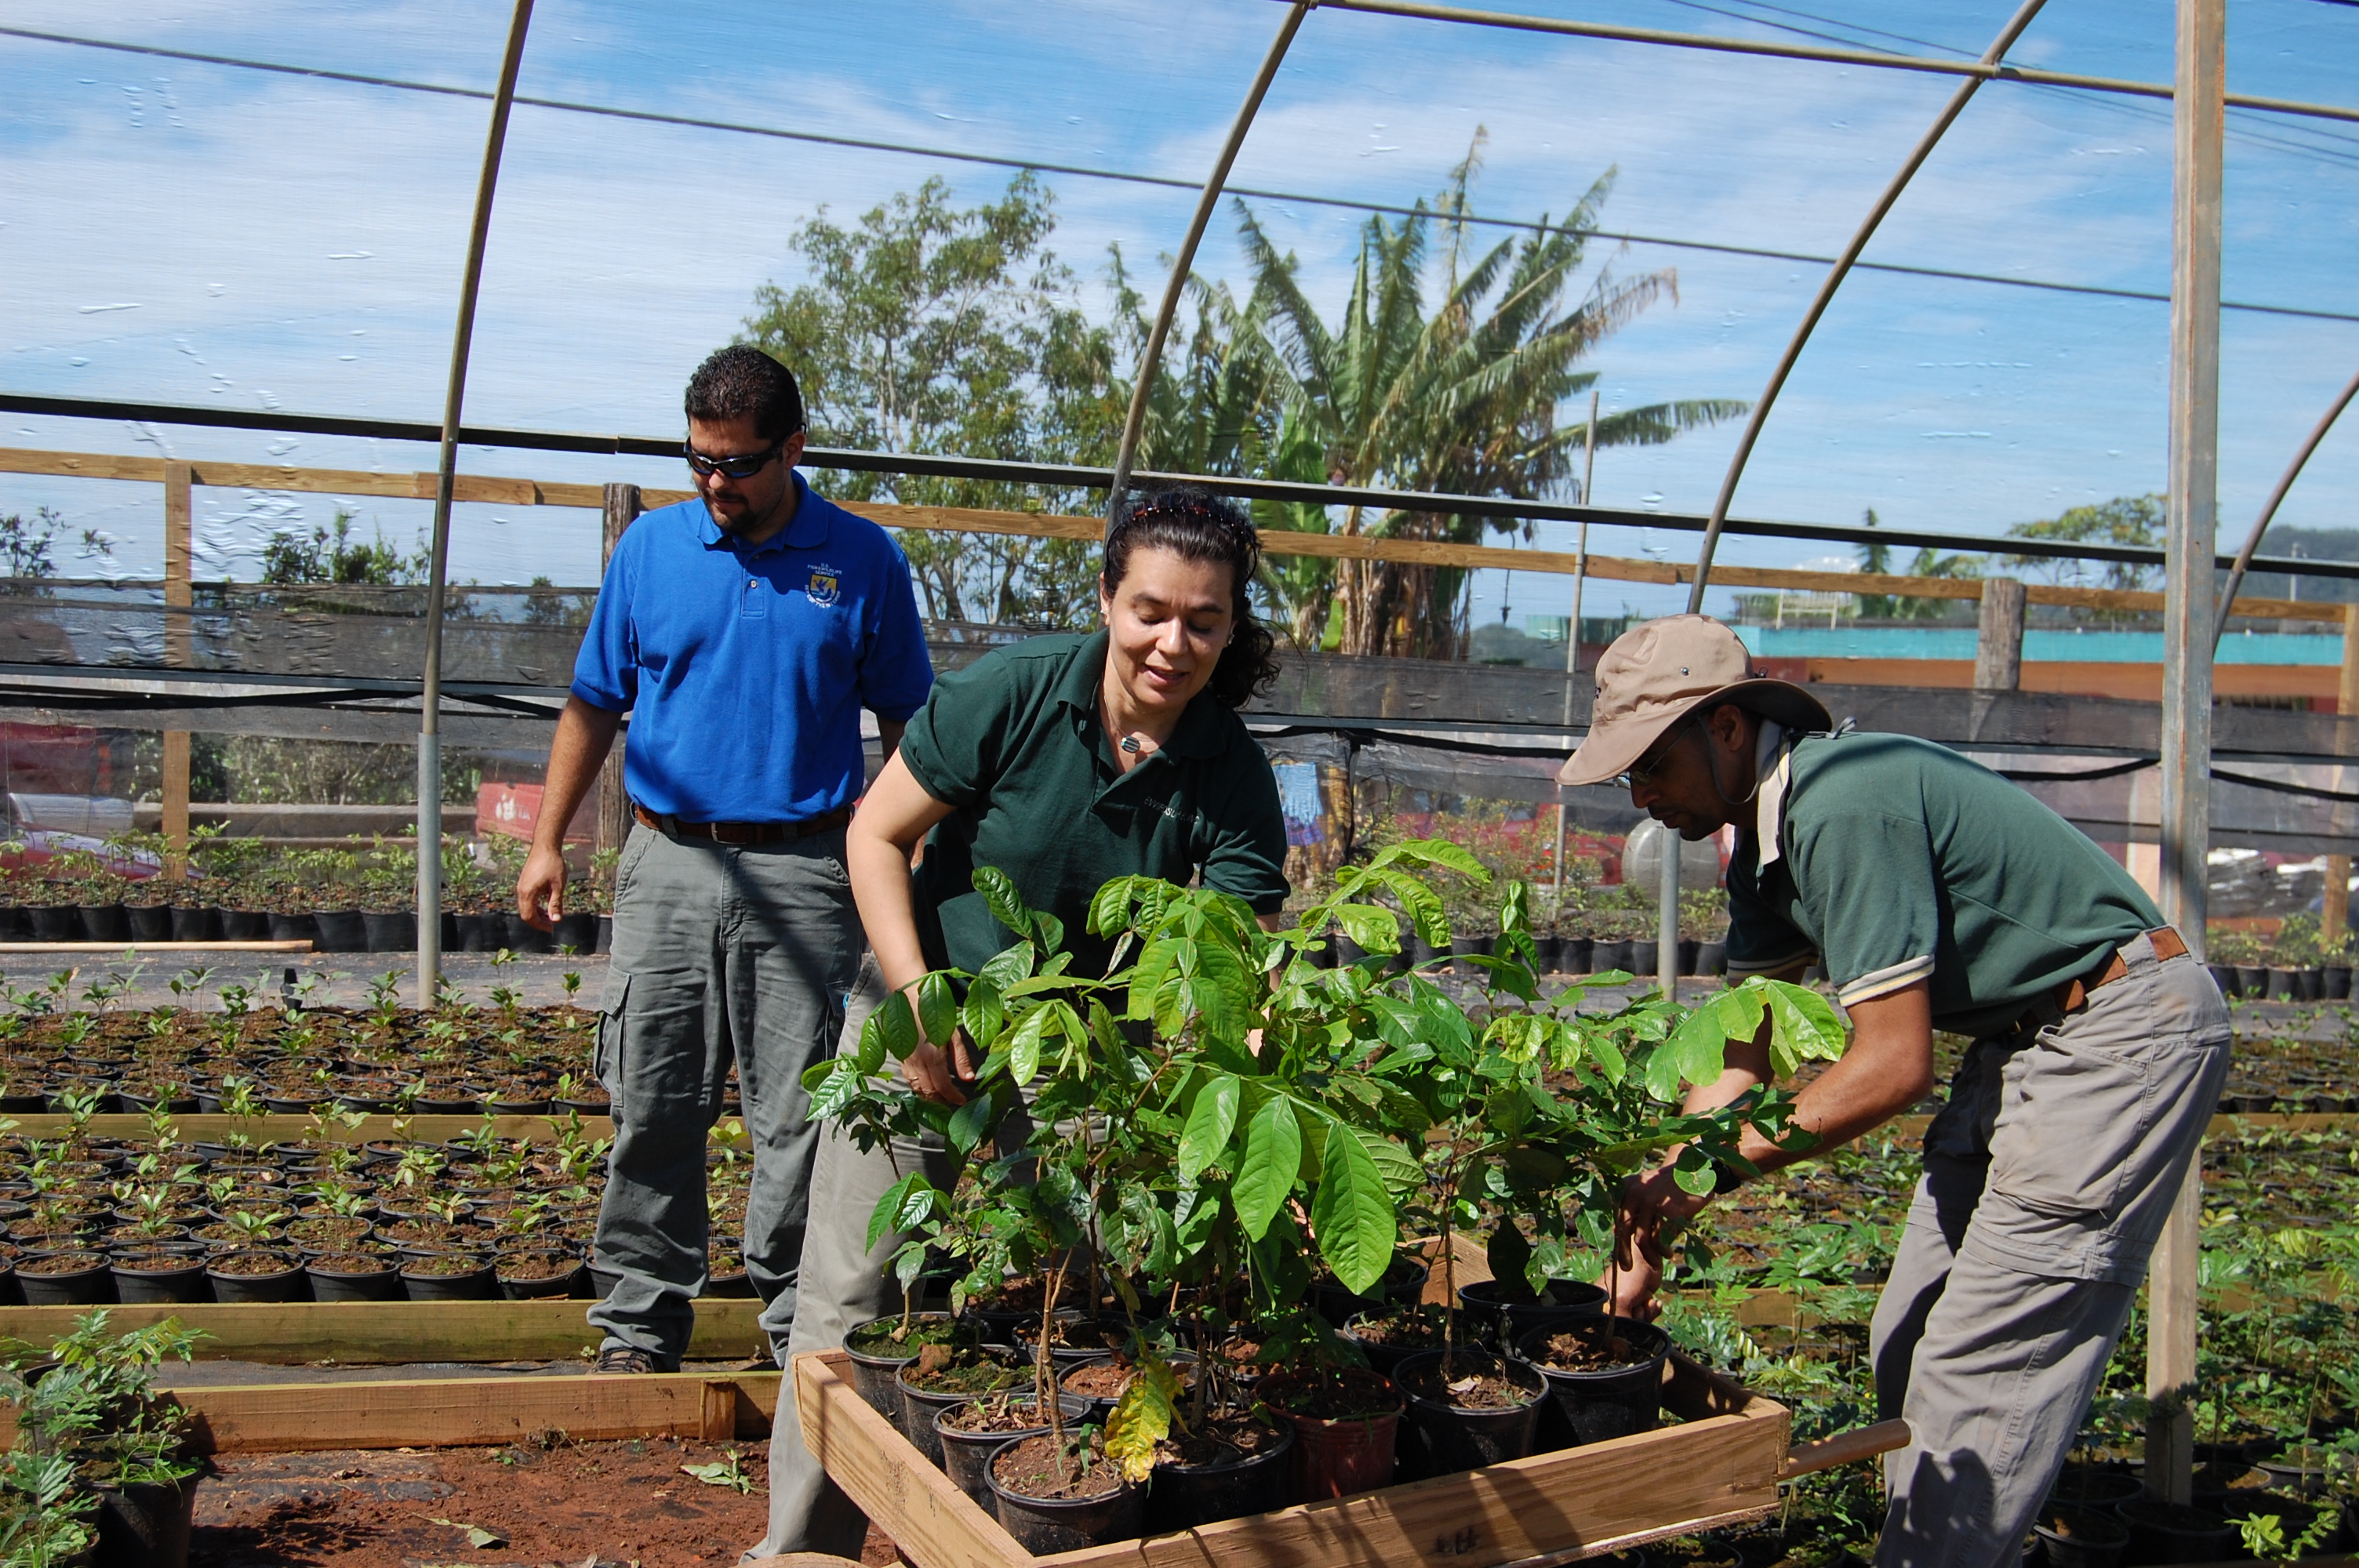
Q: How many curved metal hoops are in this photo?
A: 4